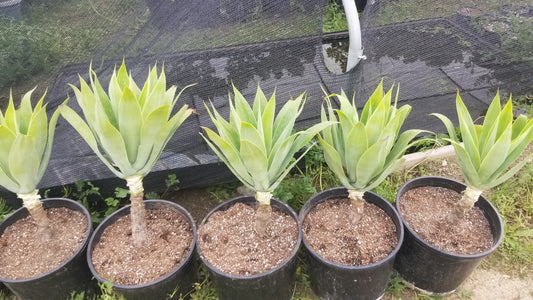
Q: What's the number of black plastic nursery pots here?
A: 5